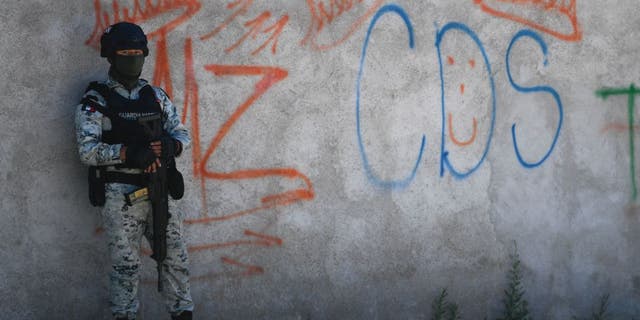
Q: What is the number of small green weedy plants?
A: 3